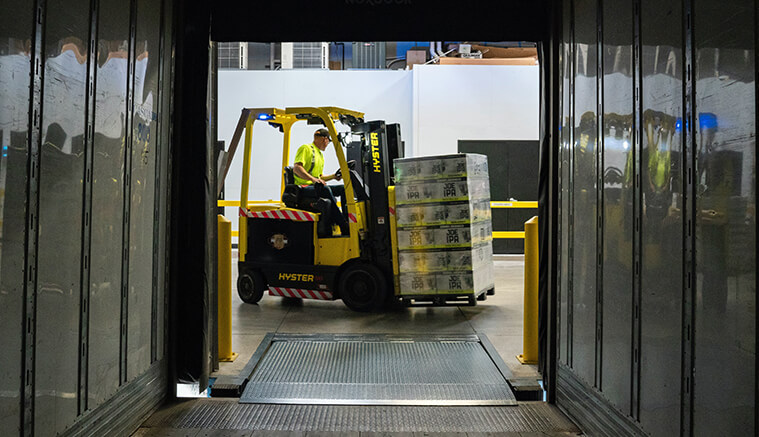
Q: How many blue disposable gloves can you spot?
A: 0